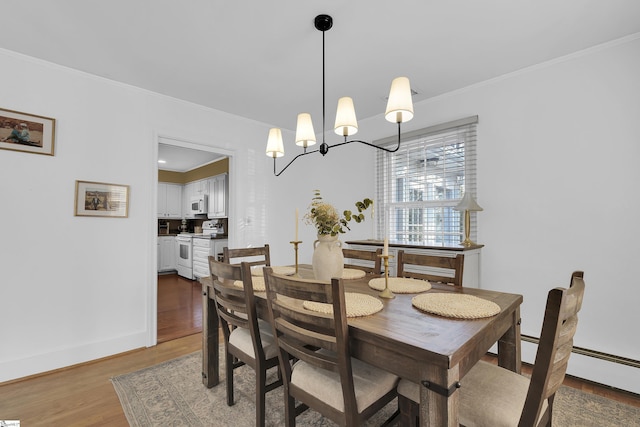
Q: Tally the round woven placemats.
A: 6